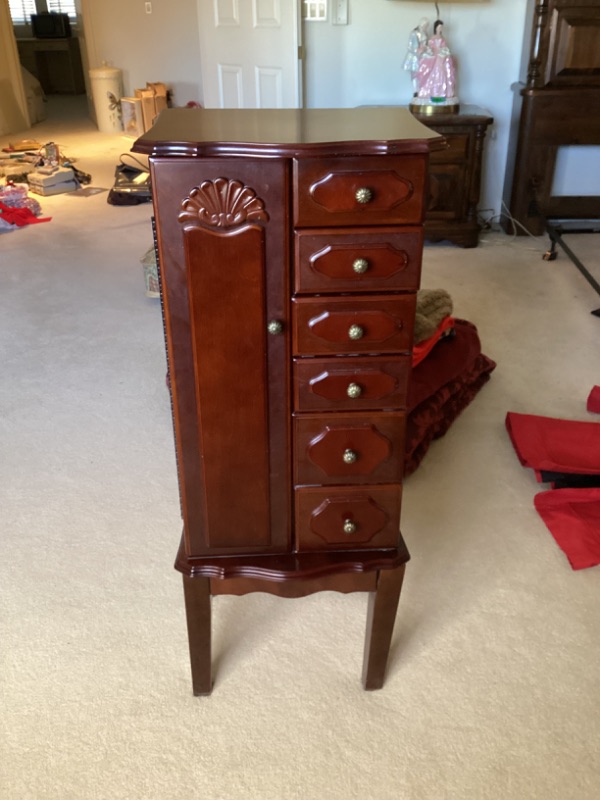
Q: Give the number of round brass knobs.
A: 7